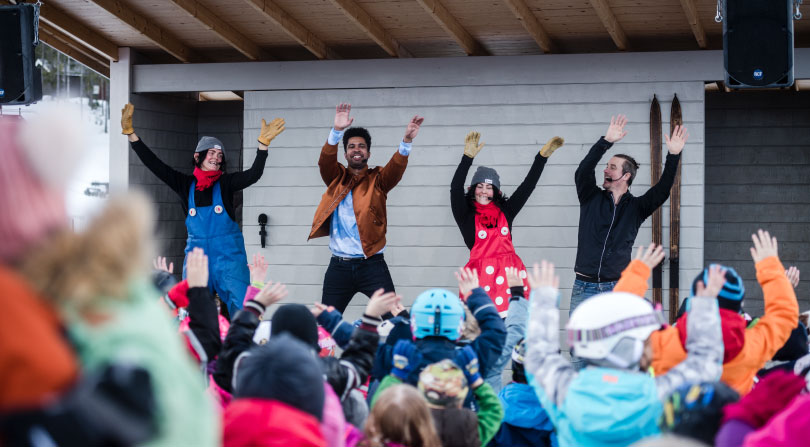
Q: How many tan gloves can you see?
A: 4